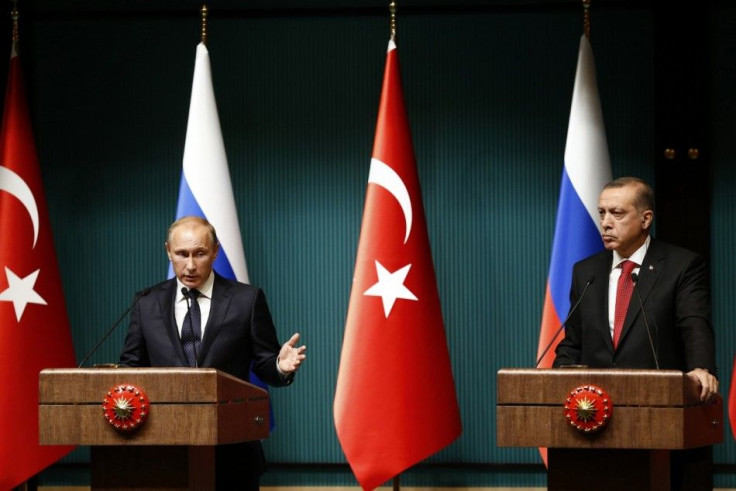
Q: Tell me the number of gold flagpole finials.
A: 4